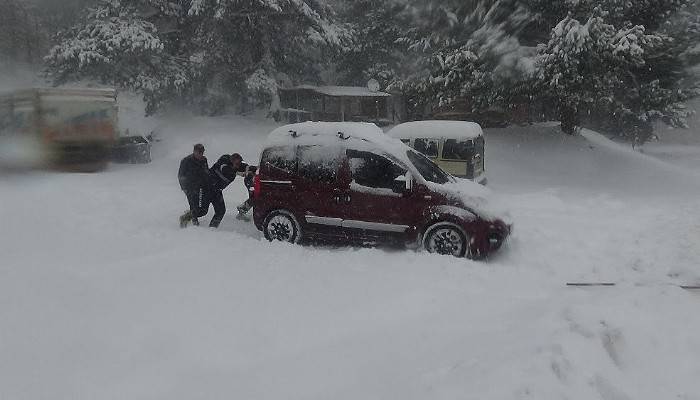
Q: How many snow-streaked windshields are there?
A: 1